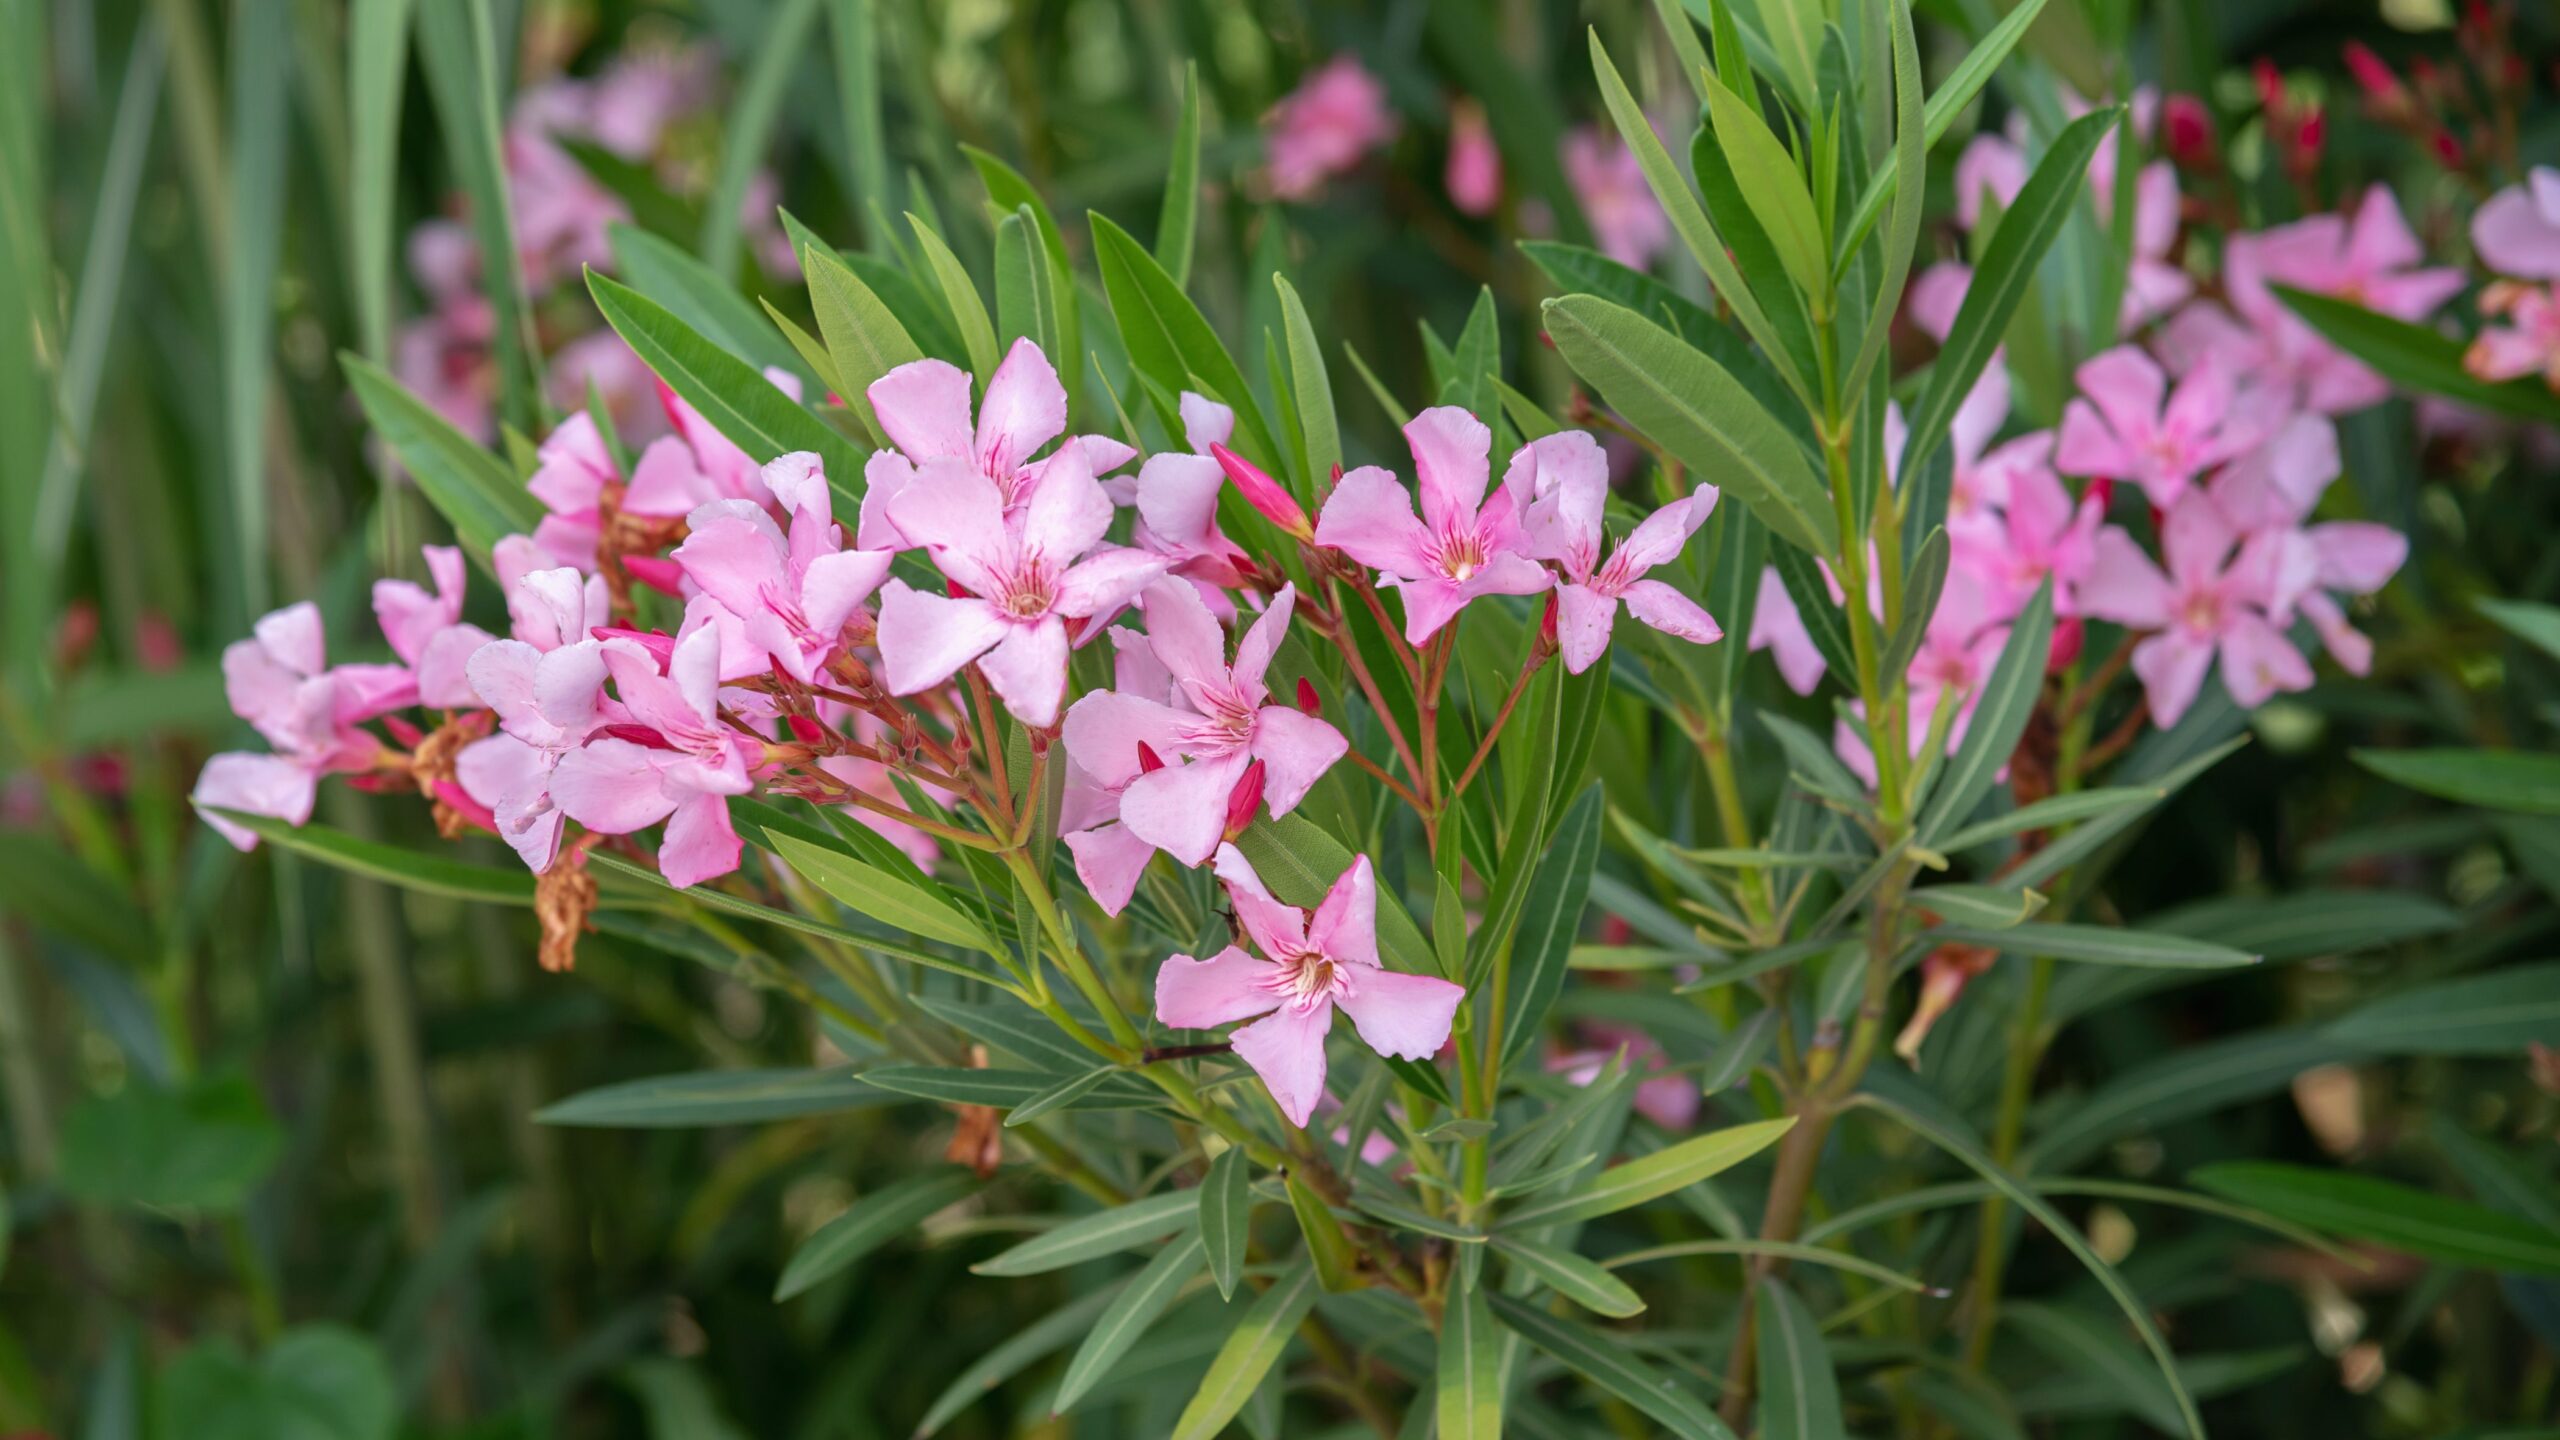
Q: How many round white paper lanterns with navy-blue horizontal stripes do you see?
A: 0